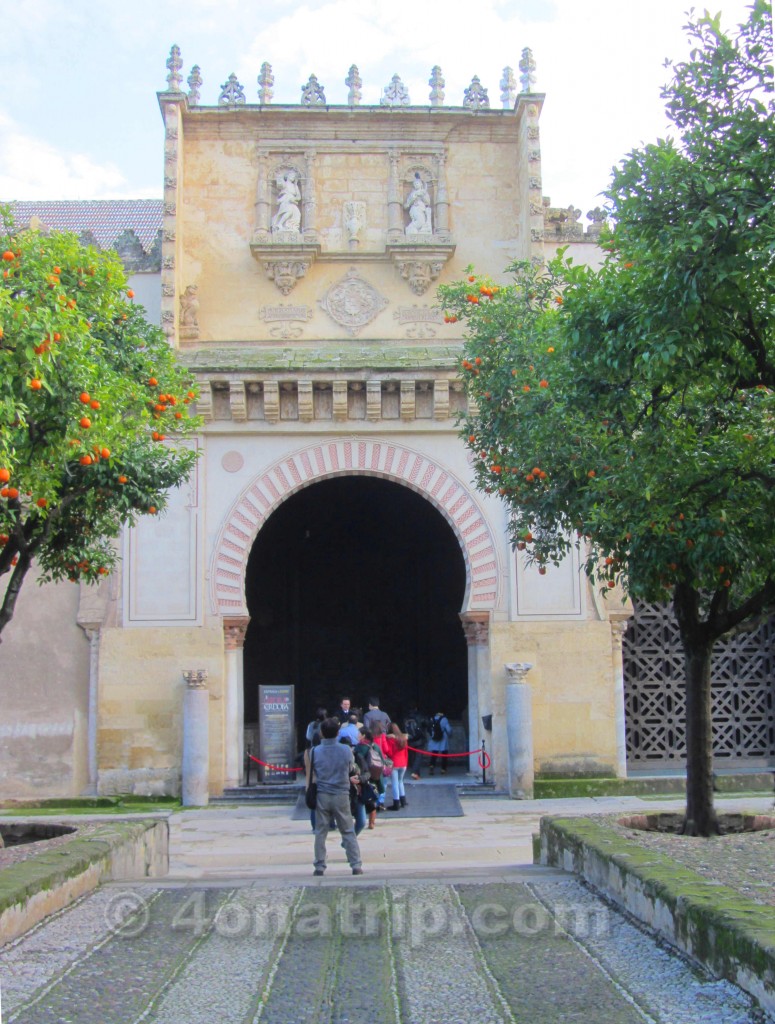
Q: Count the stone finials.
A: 11